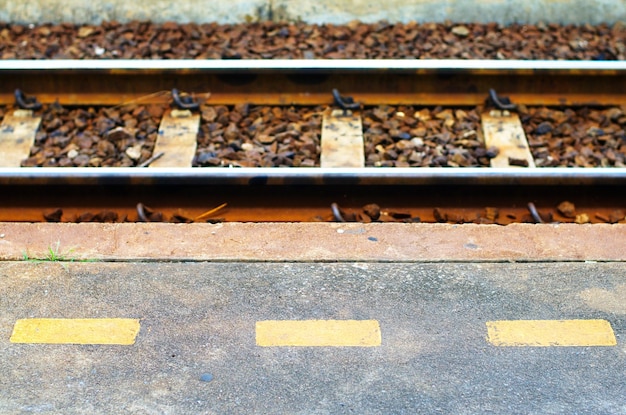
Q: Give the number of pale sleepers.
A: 4